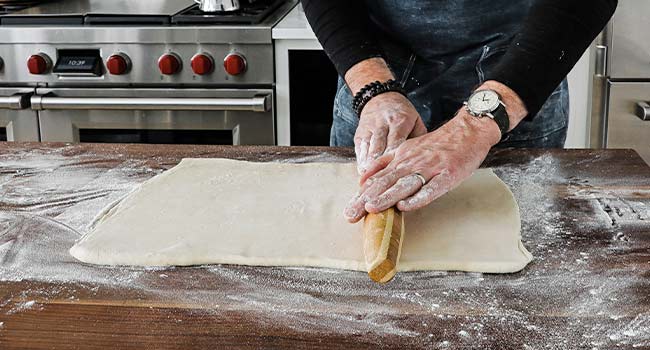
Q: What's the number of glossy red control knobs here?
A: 5